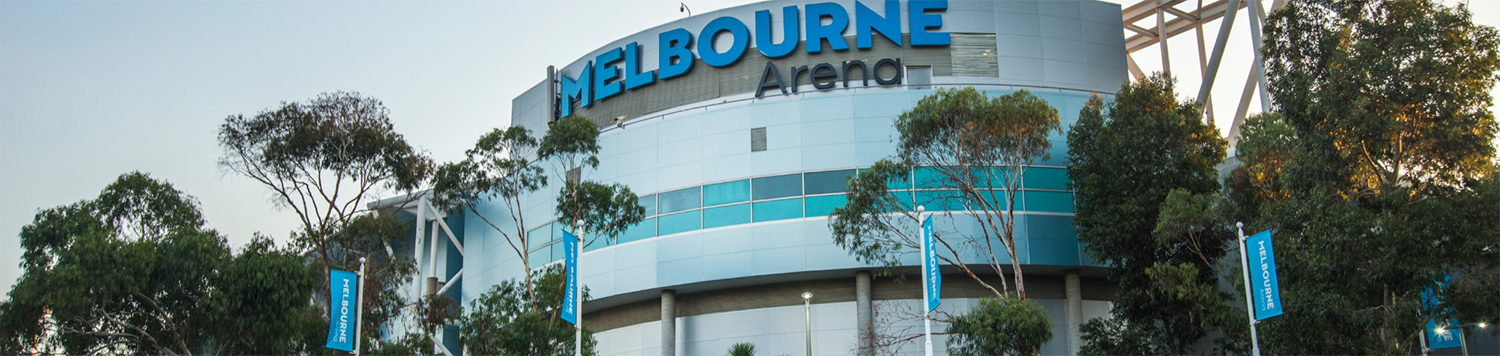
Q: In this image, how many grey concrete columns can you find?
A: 3